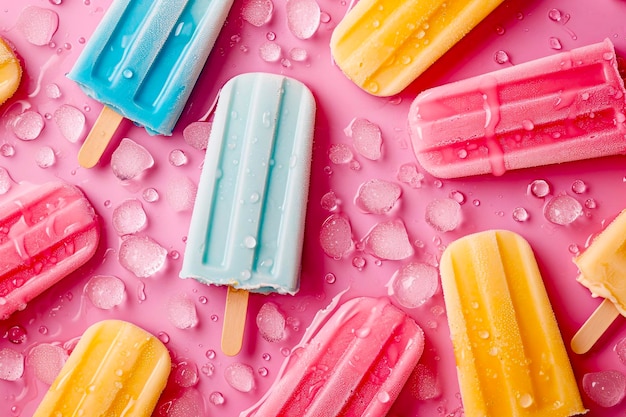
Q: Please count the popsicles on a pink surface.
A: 10